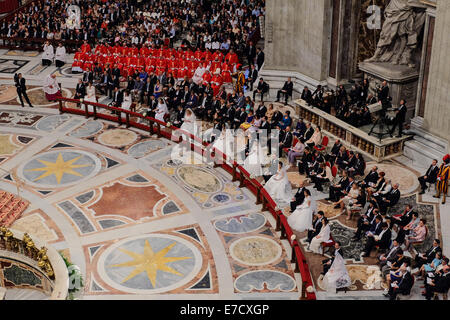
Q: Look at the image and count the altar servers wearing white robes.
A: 2